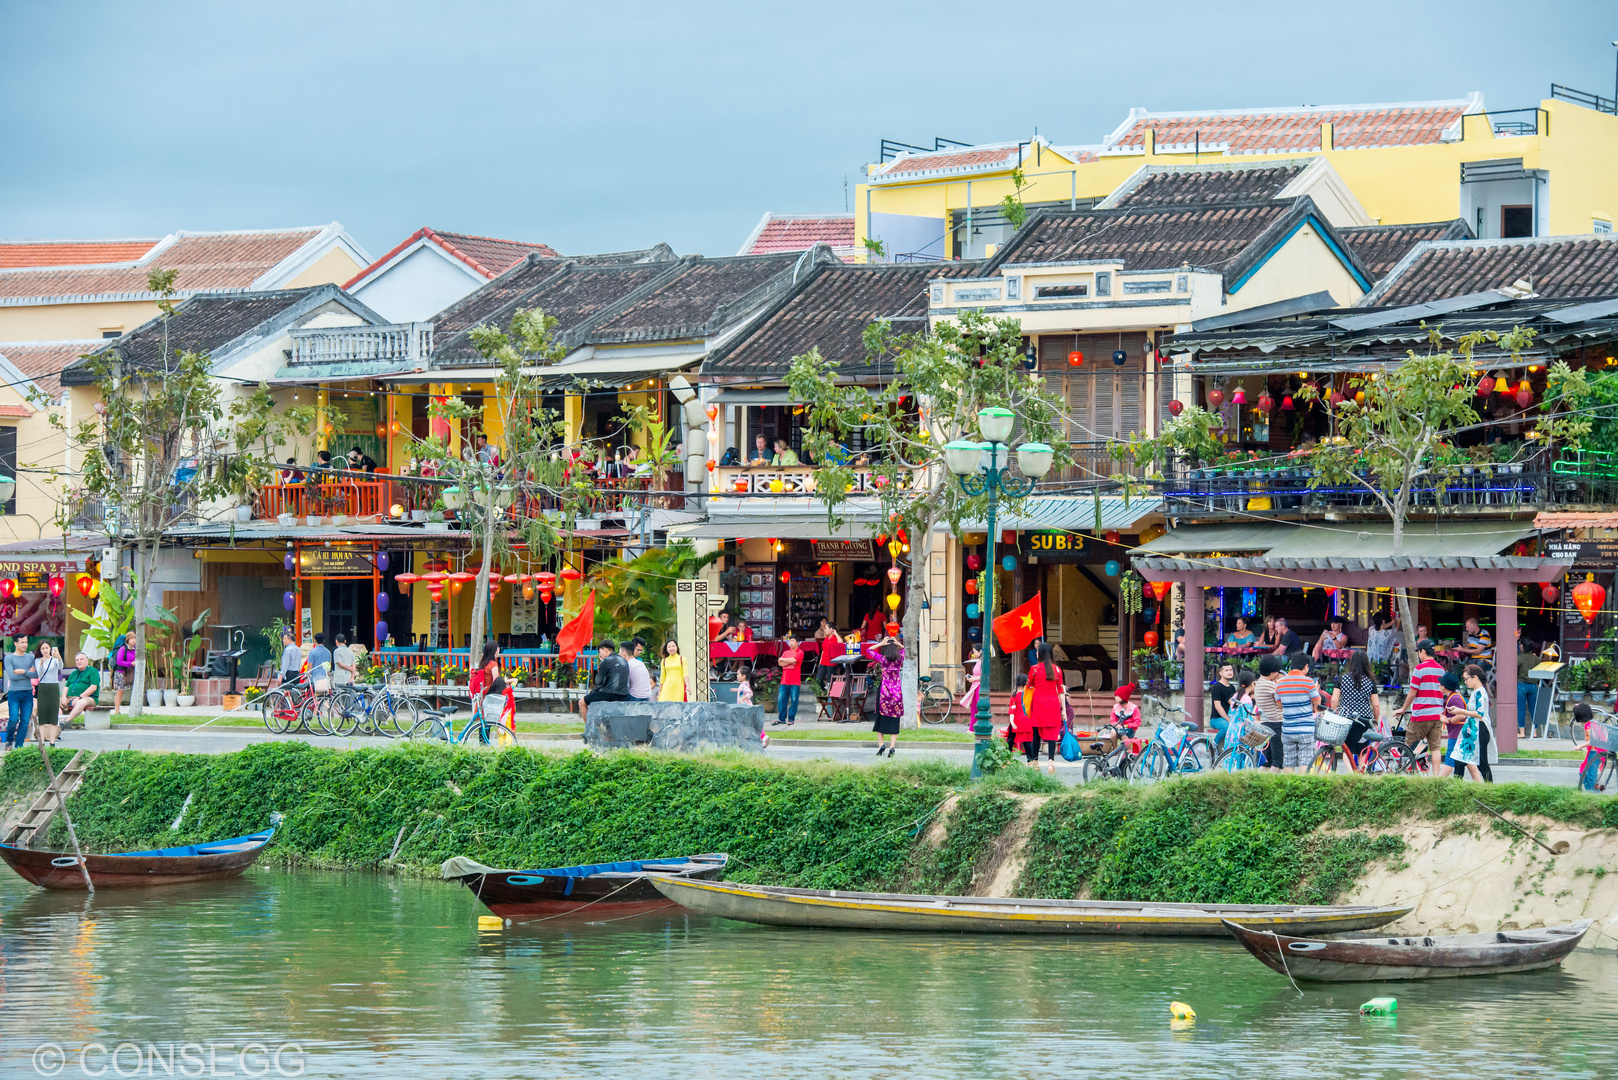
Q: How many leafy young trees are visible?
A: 4